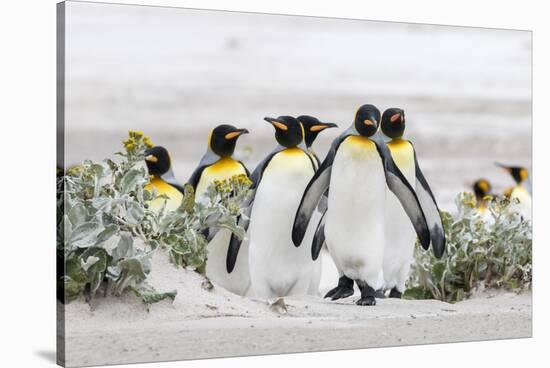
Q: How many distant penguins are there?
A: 2